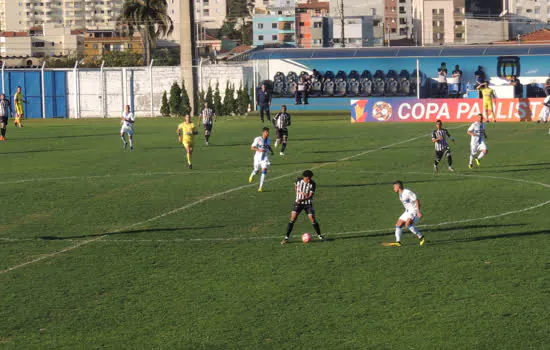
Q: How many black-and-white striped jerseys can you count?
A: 5